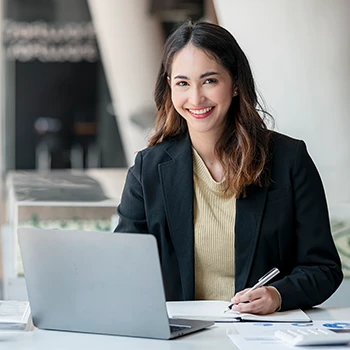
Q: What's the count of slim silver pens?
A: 1